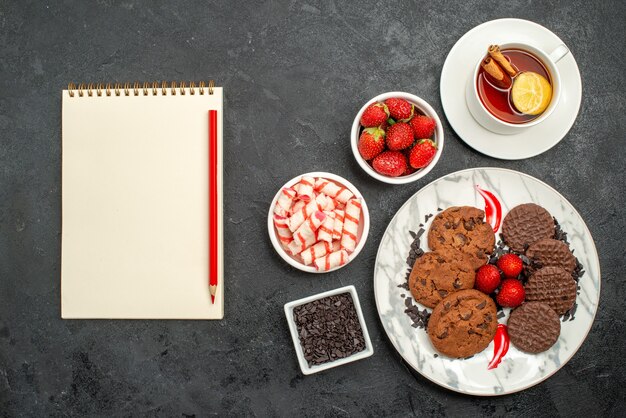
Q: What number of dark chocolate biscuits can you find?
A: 4